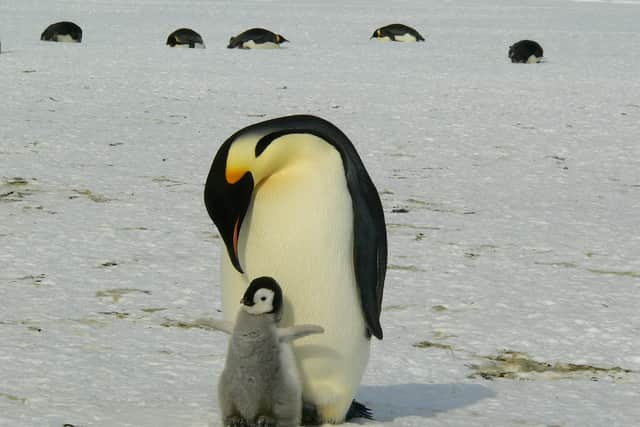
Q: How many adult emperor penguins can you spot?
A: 6